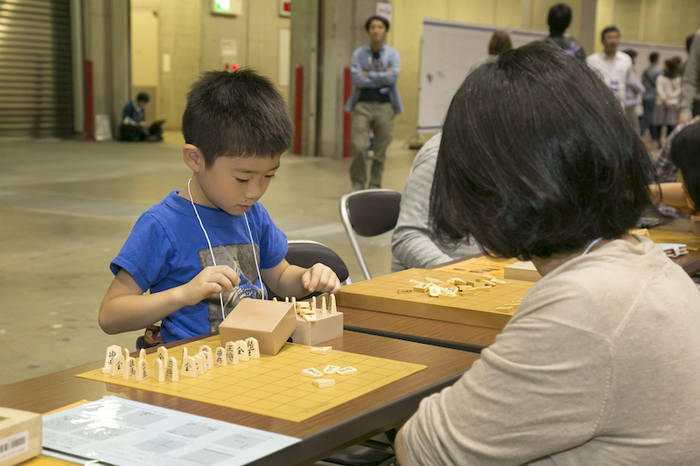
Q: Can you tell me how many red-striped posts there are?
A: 3